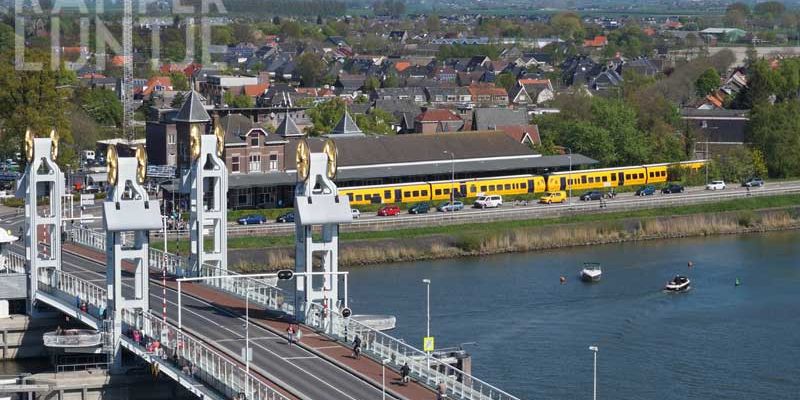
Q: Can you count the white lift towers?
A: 4